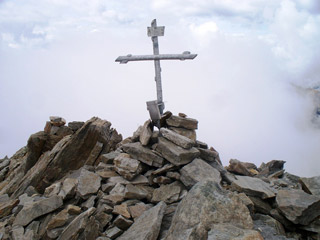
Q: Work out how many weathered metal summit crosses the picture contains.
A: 1